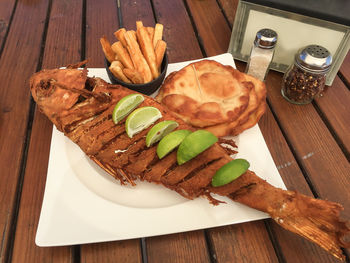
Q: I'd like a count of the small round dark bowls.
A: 1